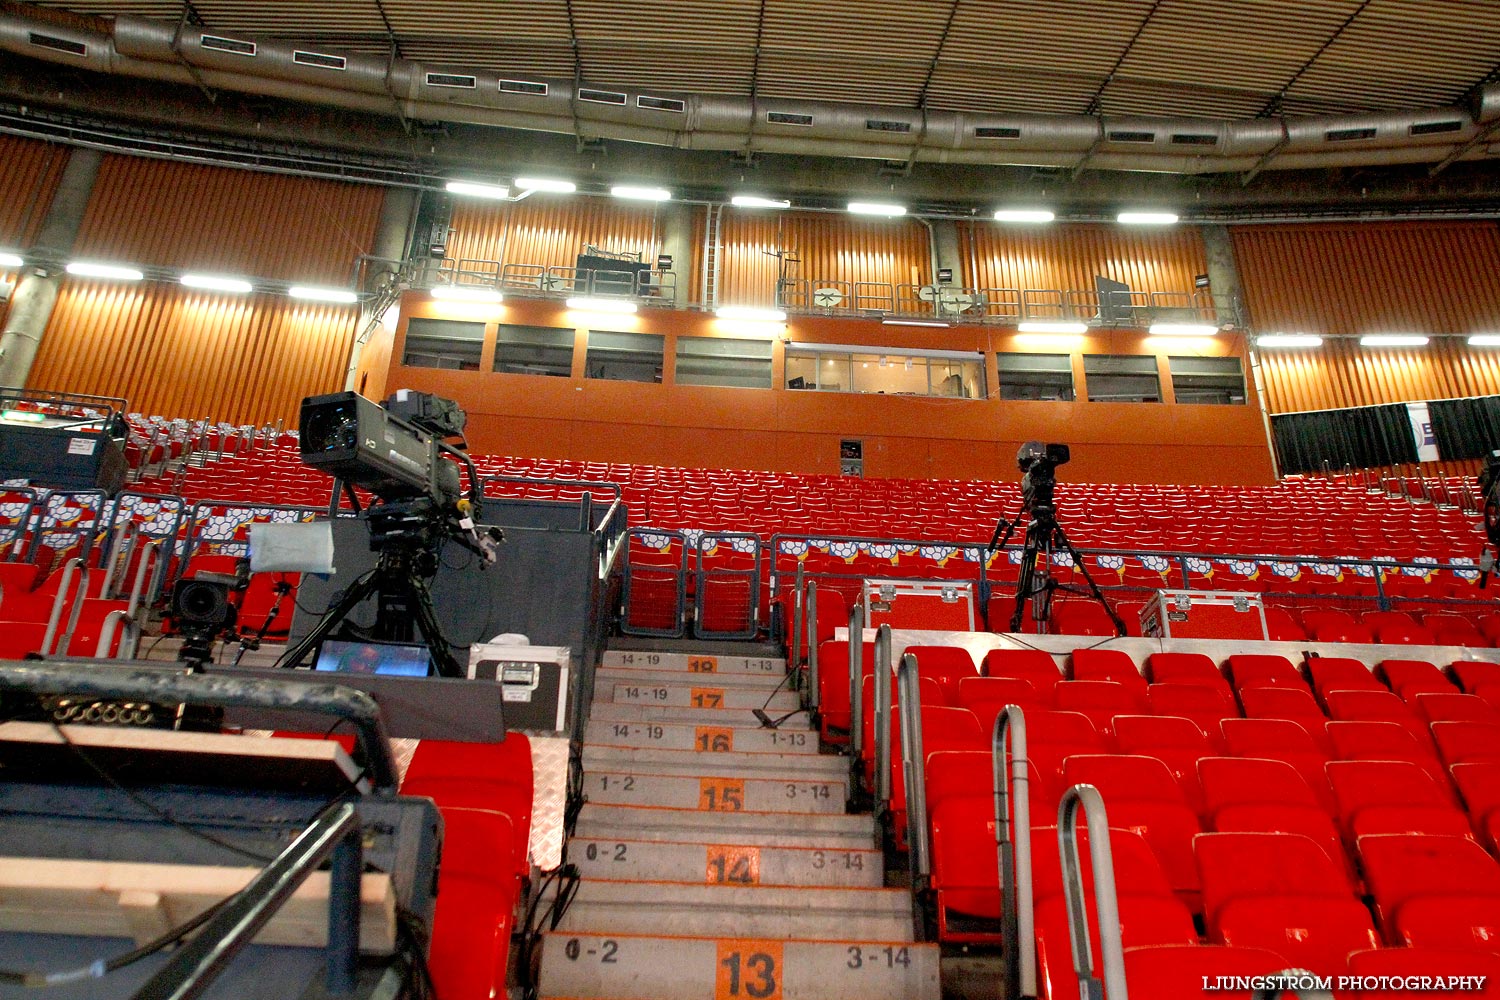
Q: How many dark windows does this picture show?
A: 7